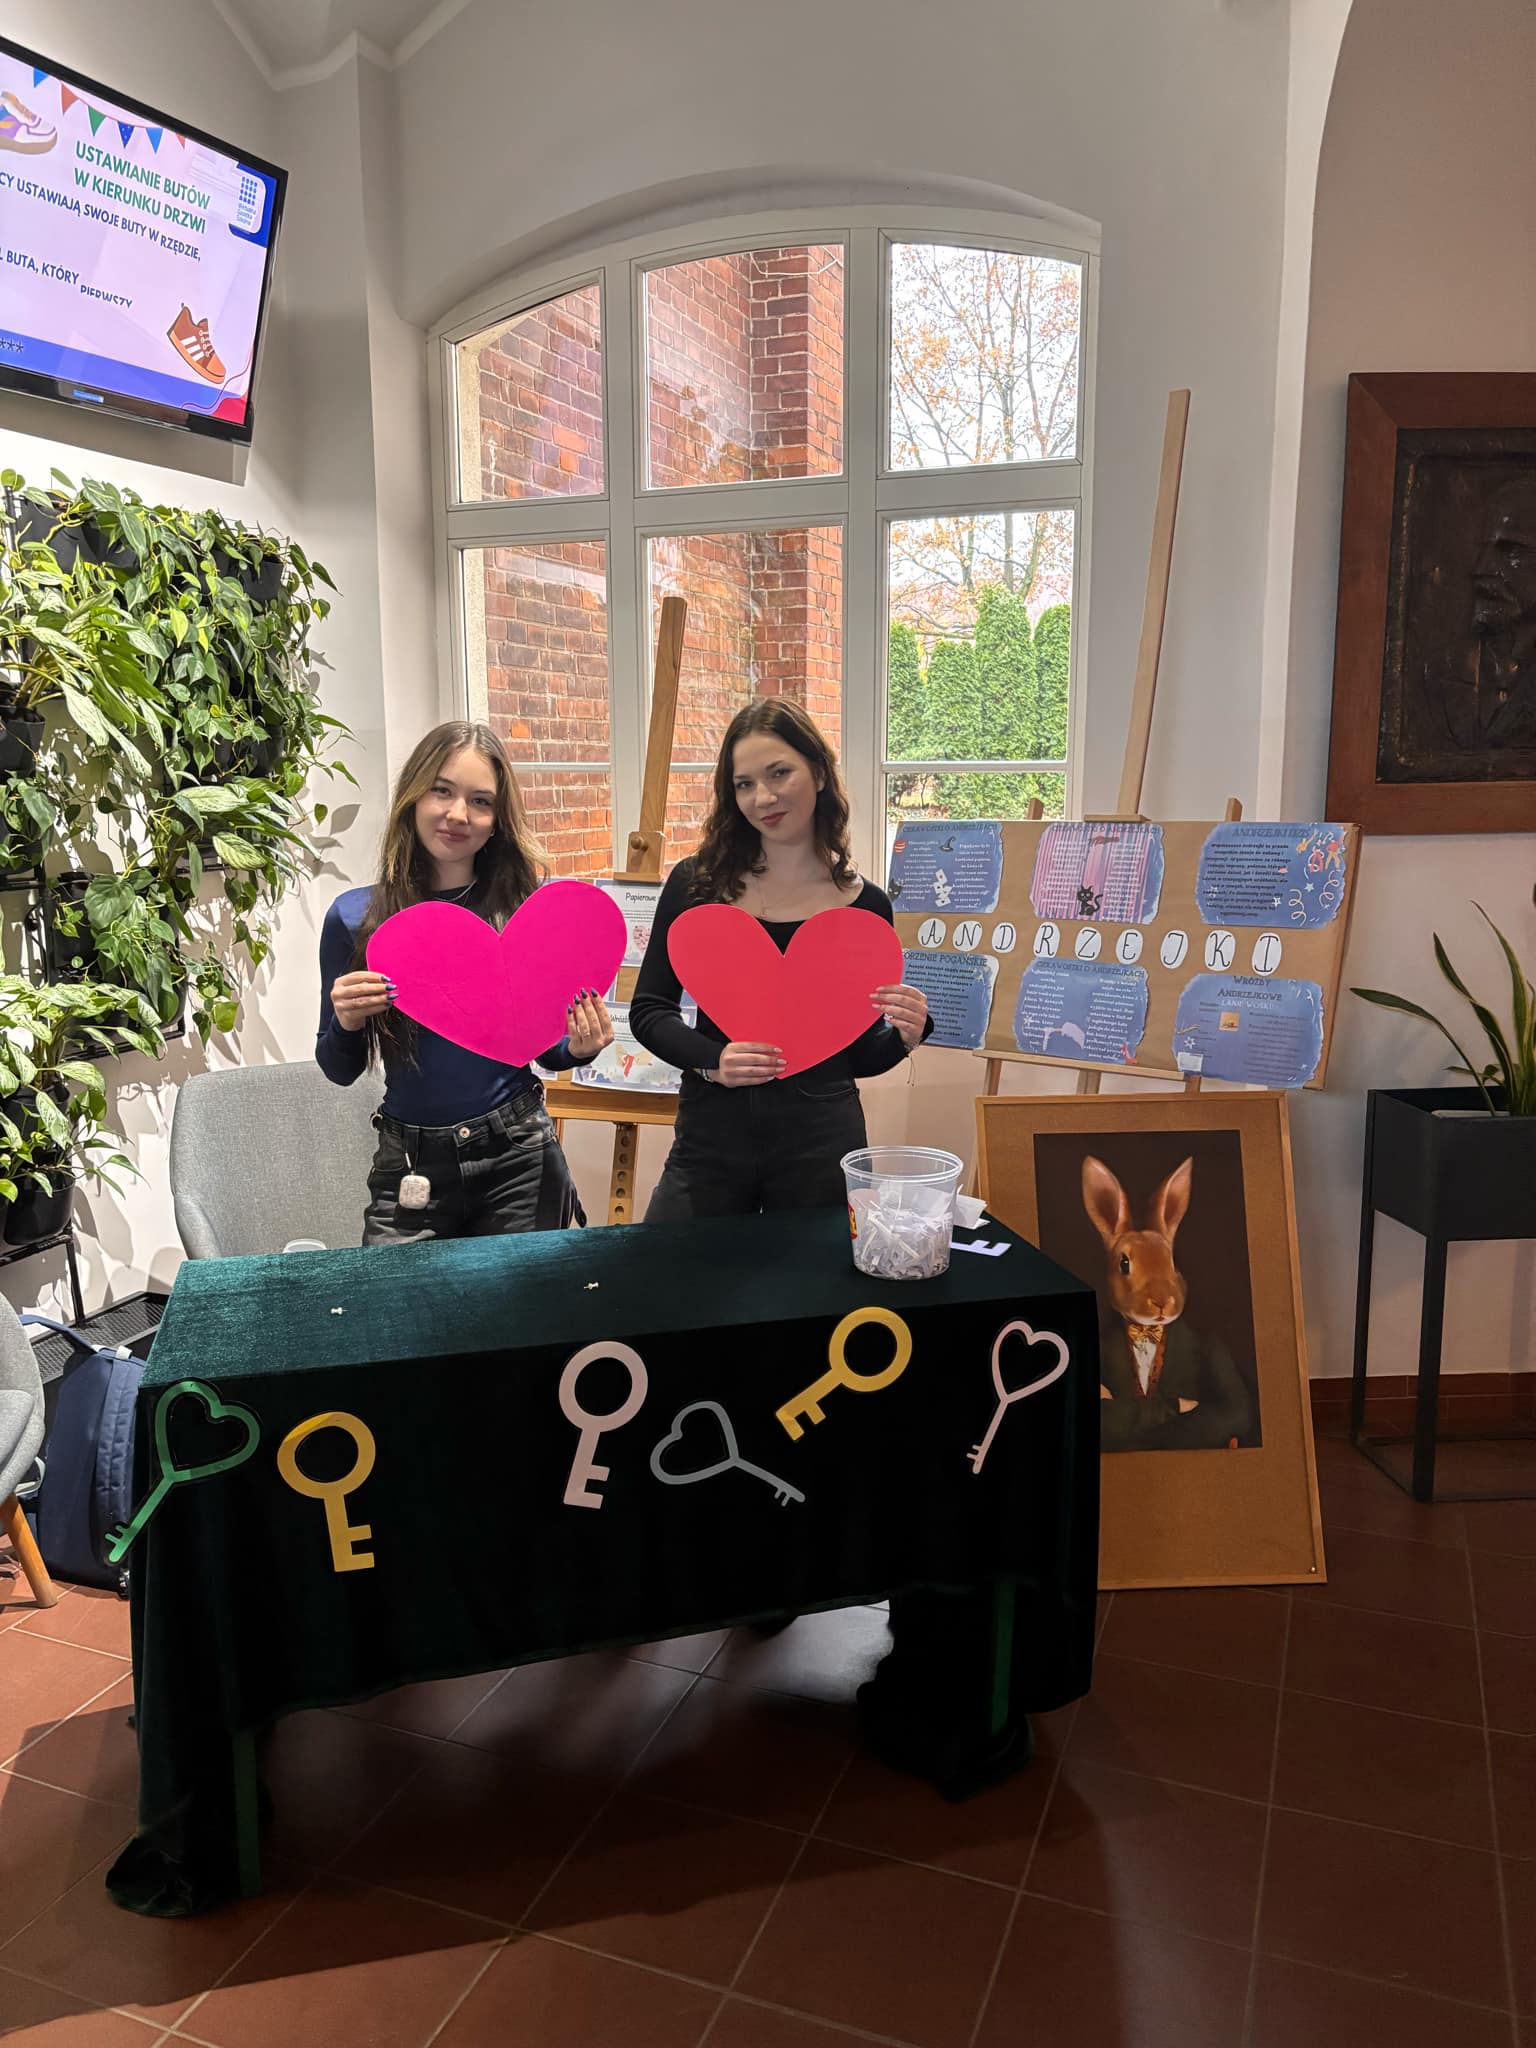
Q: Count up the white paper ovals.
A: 9